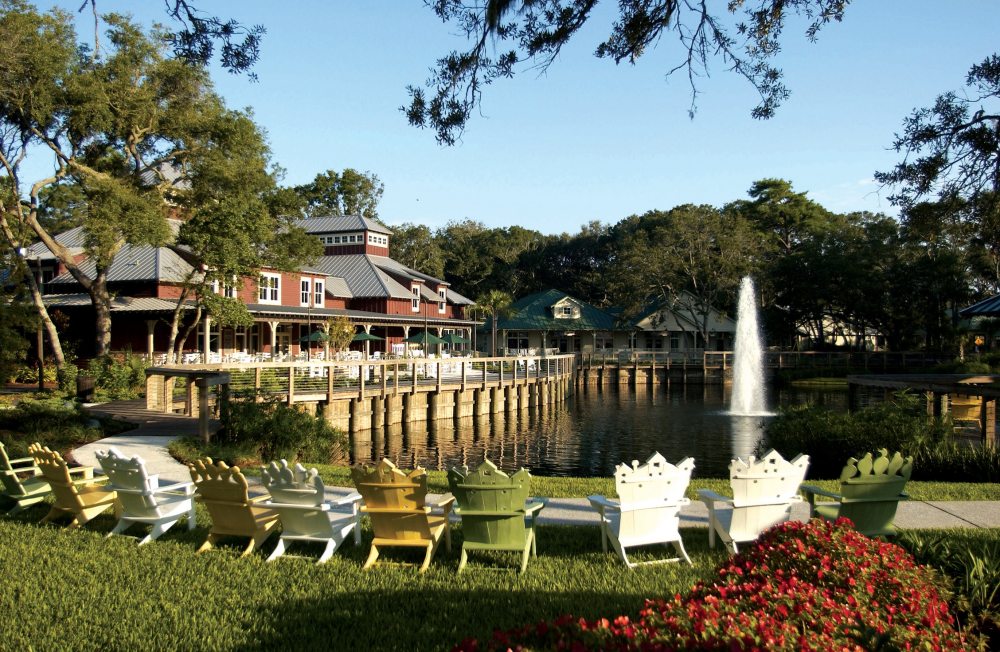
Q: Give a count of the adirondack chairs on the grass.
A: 10